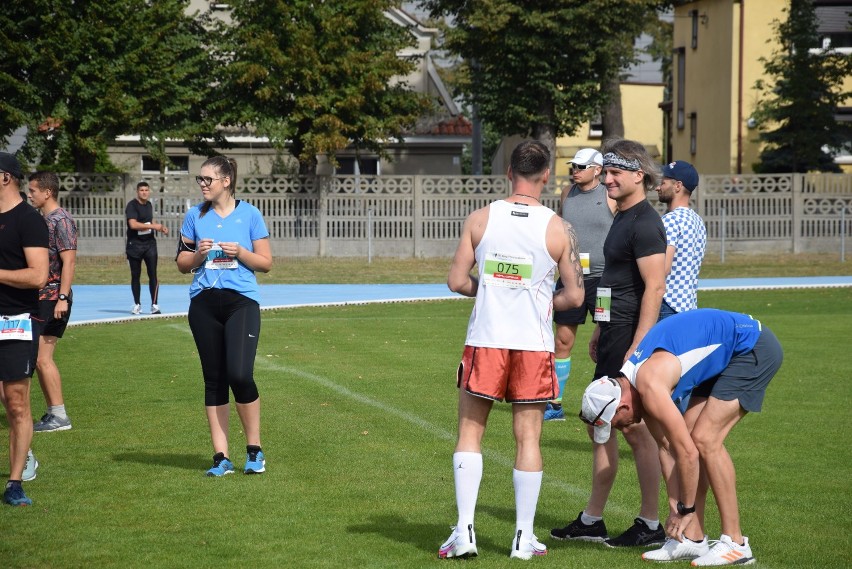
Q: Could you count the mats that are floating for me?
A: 0